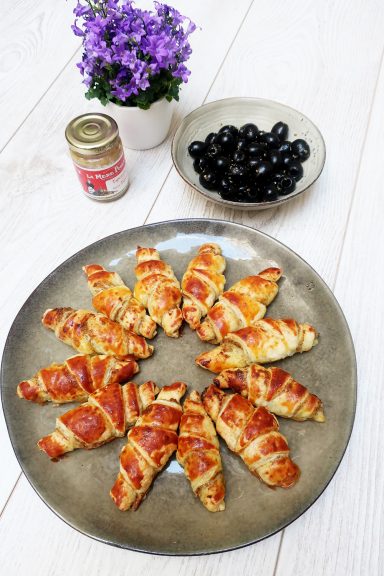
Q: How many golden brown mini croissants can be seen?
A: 12